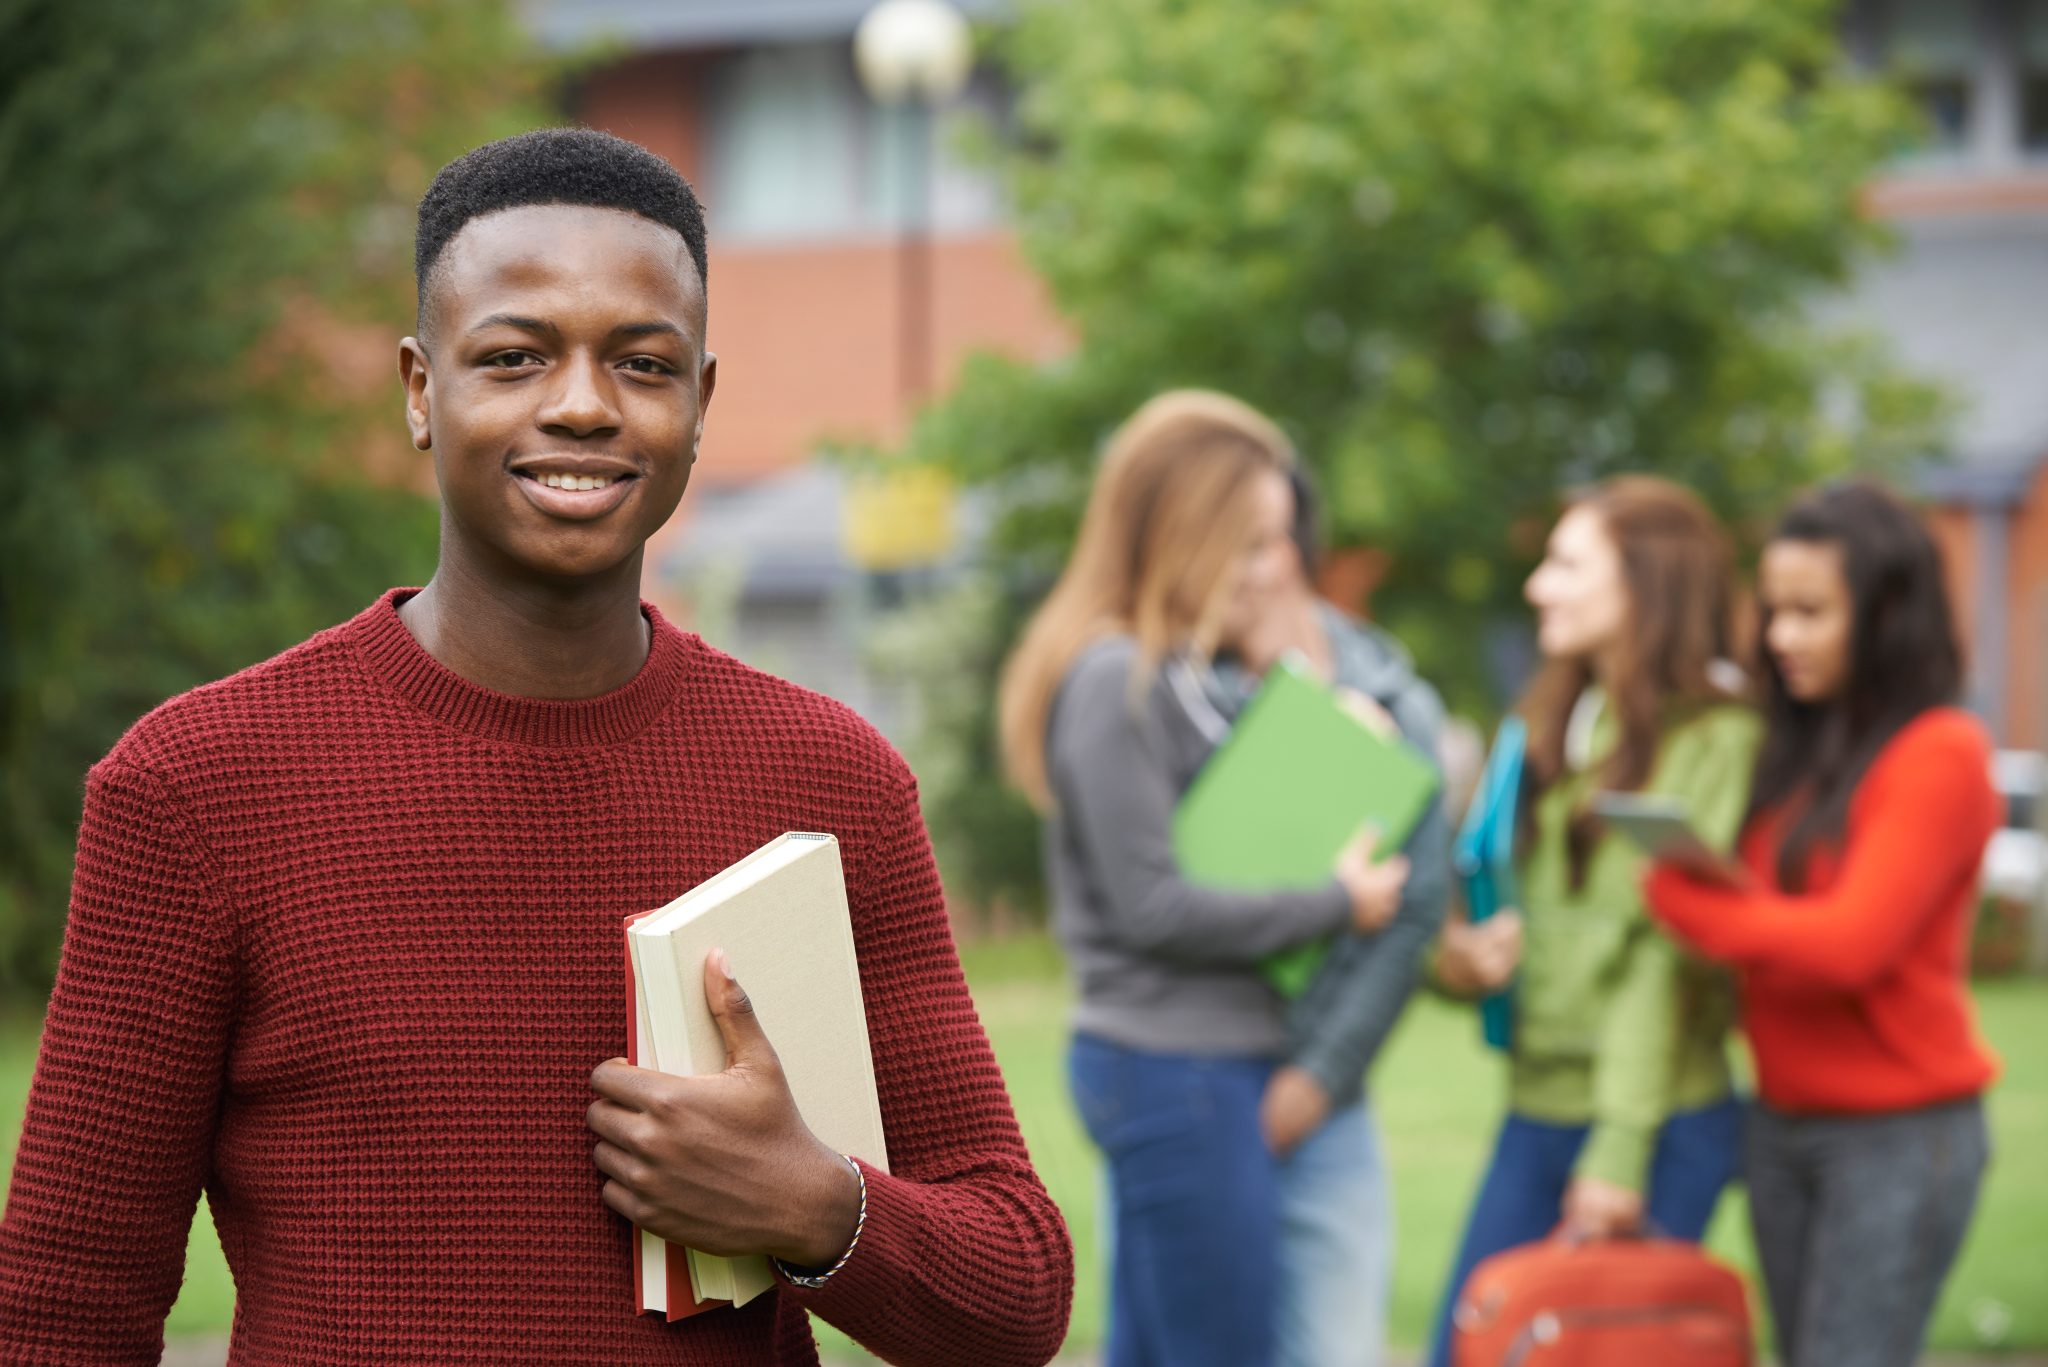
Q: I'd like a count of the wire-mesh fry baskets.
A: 0